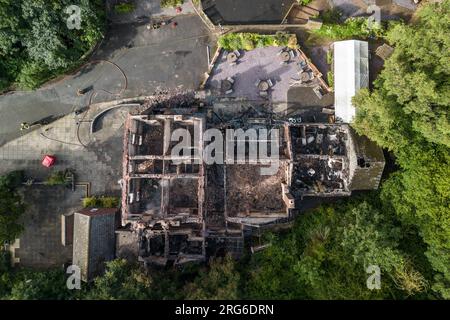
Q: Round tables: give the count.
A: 5